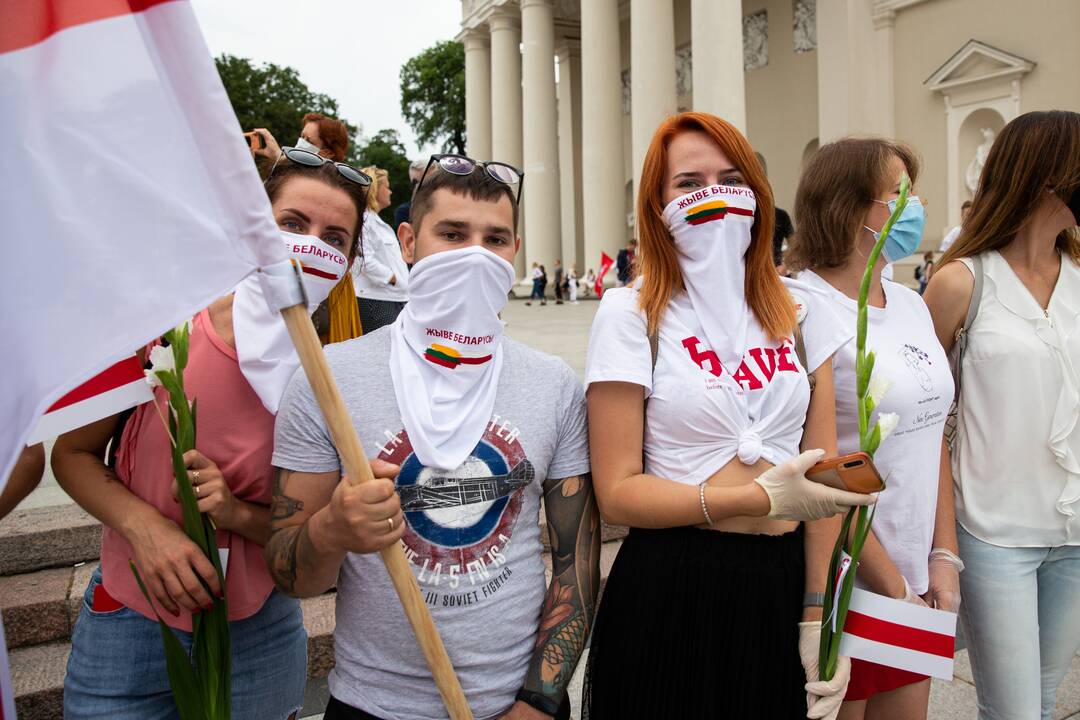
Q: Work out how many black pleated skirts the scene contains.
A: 1